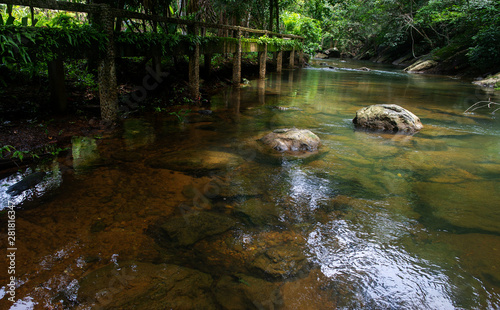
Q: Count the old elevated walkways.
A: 1